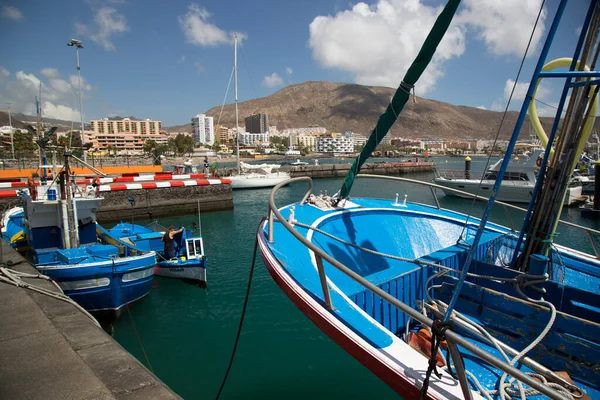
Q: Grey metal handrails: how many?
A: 2